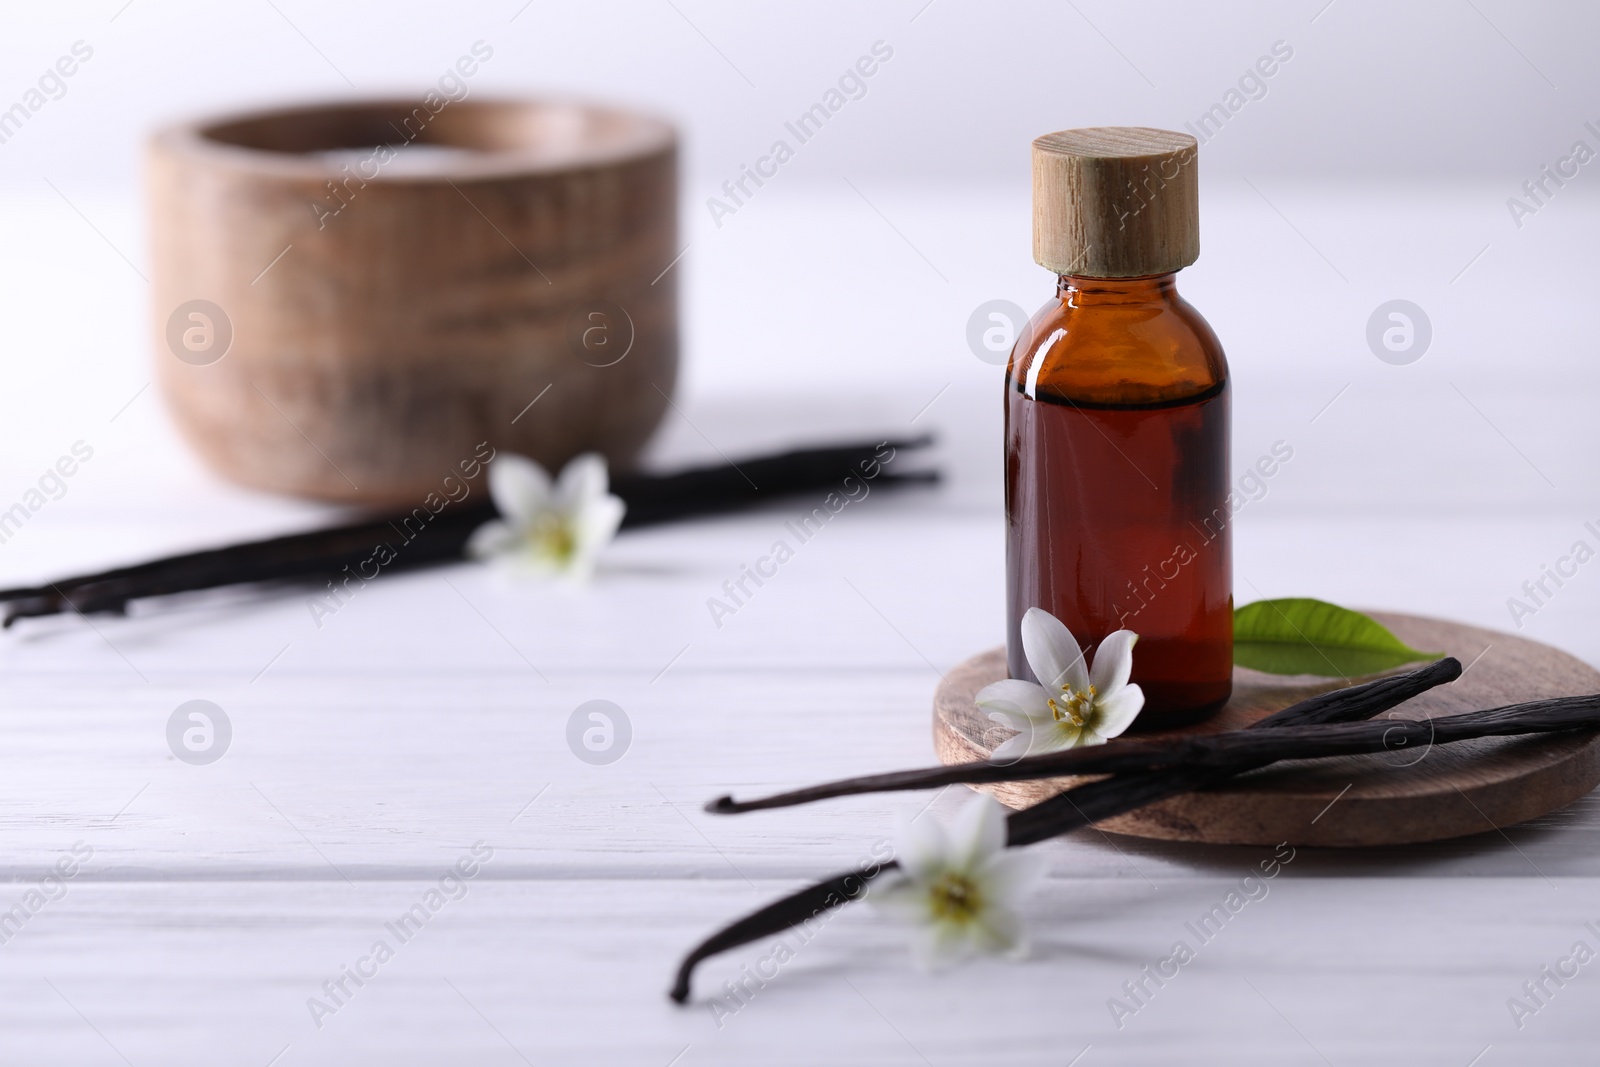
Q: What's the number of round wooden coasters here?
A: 1